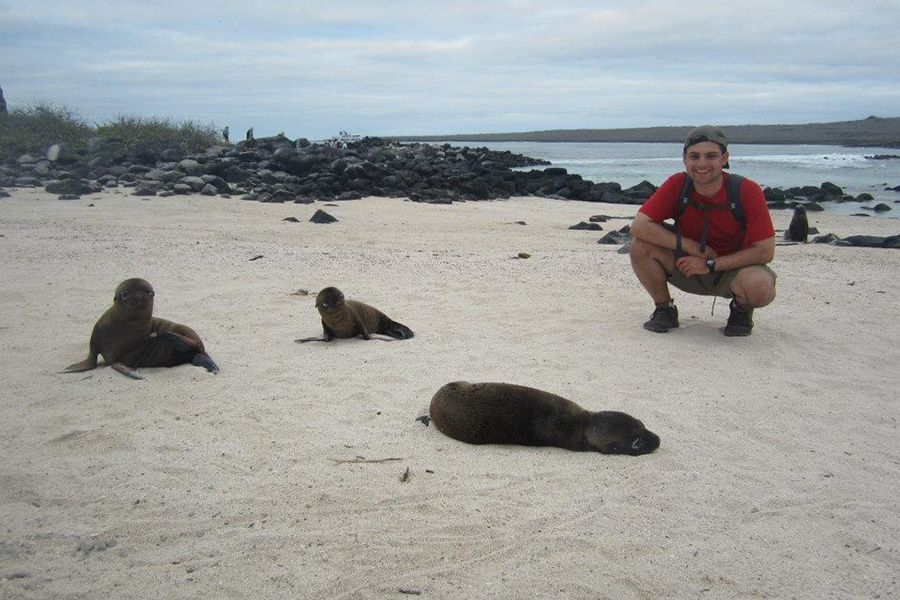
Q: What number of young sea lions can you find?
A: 3